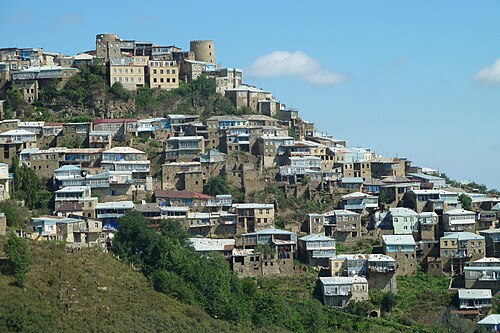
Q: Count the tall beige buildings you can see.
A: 2